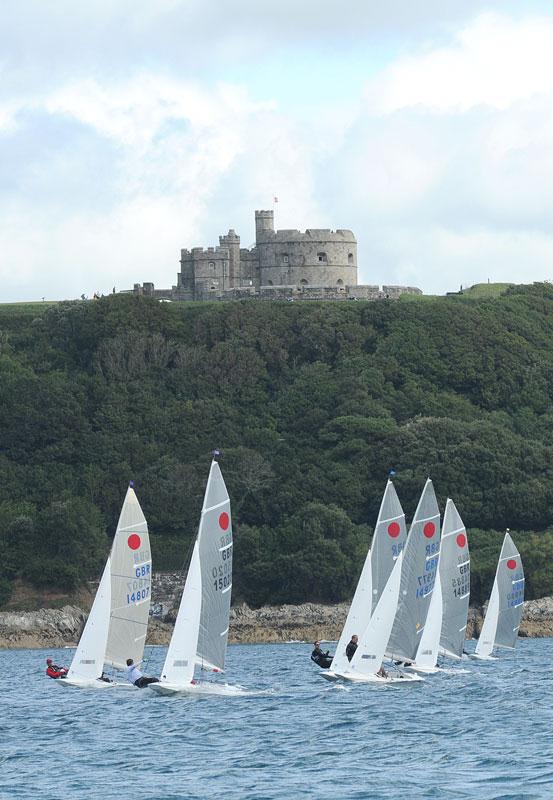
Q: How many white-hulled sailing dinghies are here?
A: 6